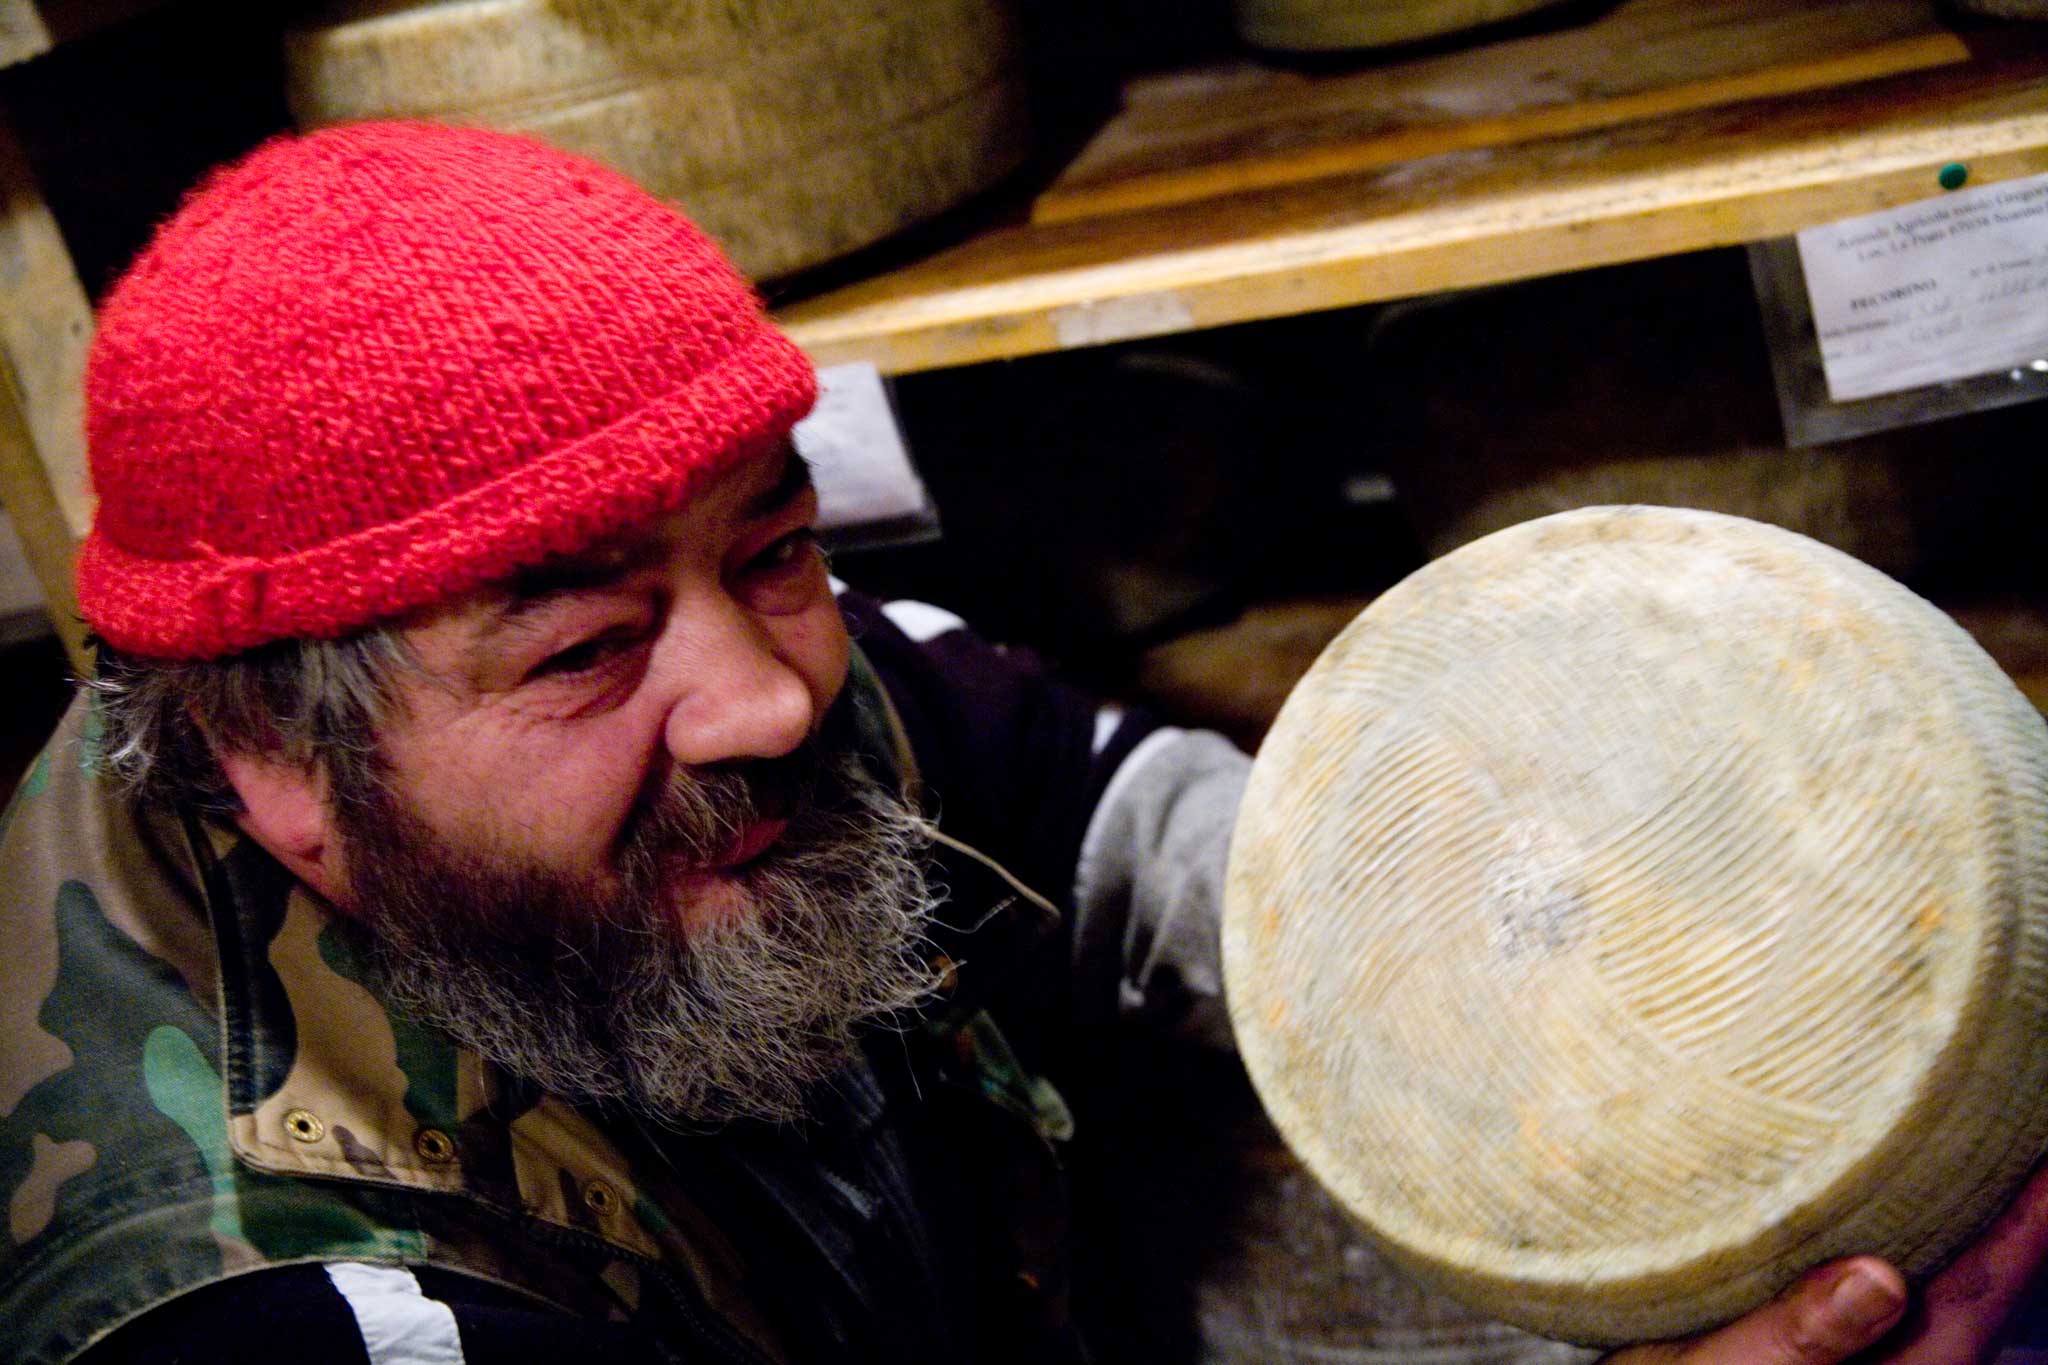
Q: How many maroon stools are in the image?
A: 0